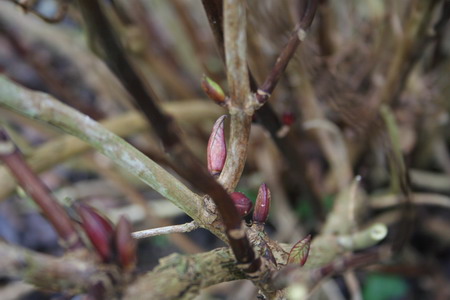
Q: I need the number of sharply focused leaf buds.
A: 5